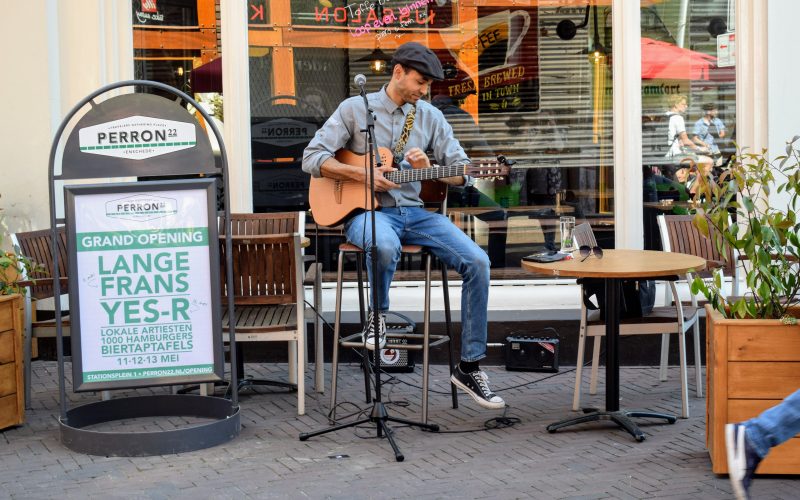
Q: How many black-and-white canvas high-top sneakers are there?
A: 2